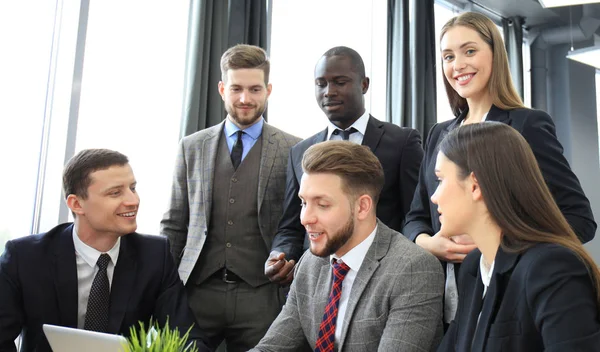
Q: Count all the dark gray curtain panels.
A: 3